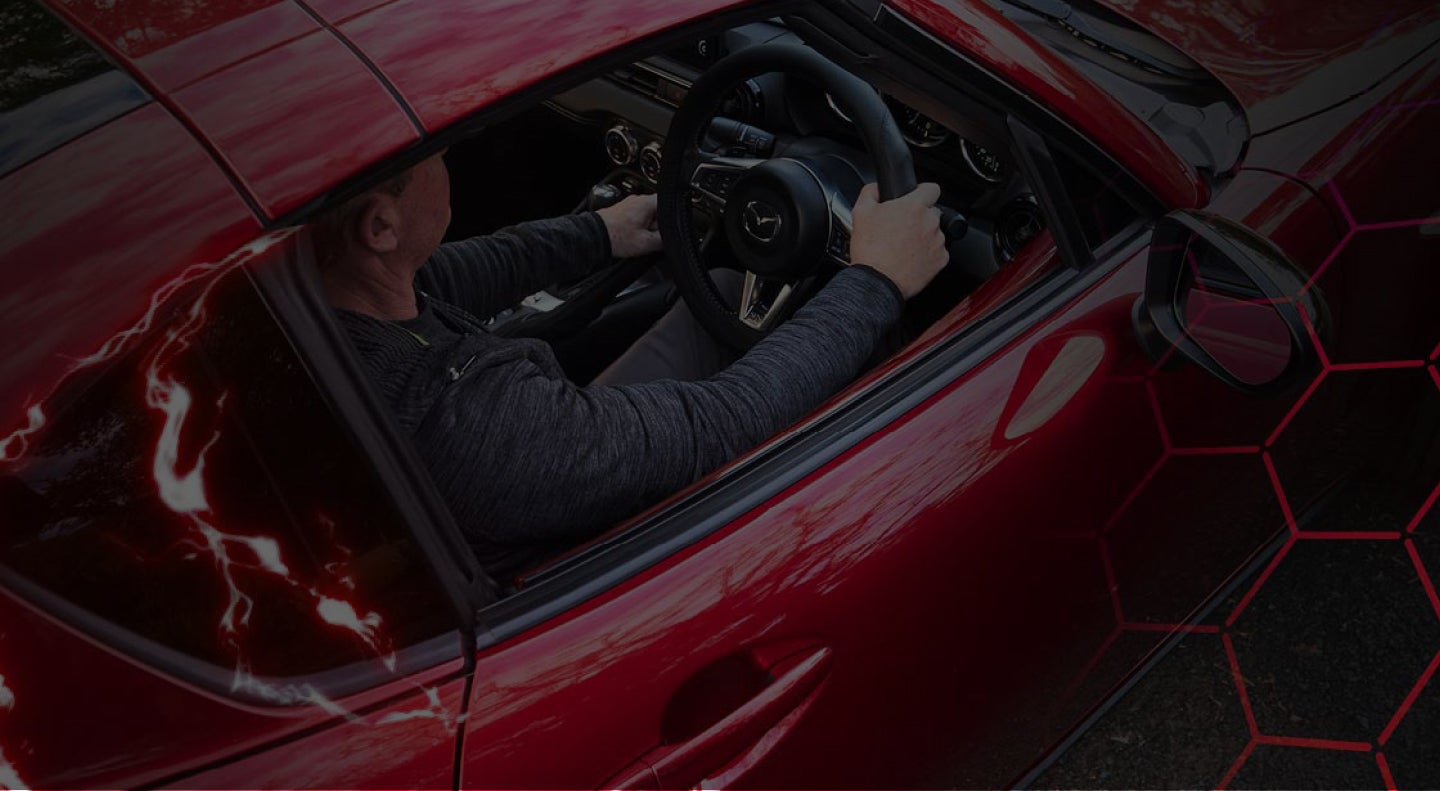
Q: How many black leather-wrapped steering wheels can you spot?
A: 1